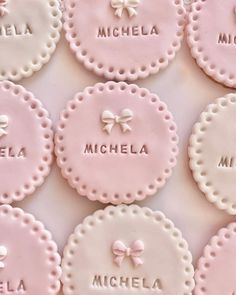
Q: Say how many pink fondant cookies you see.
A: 6